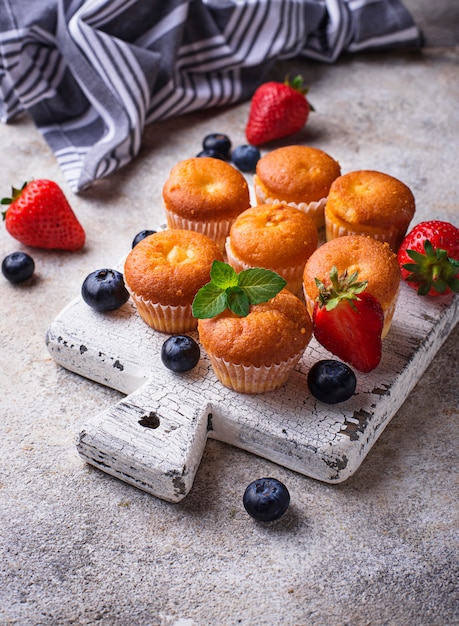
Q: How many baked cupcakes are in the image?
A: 7